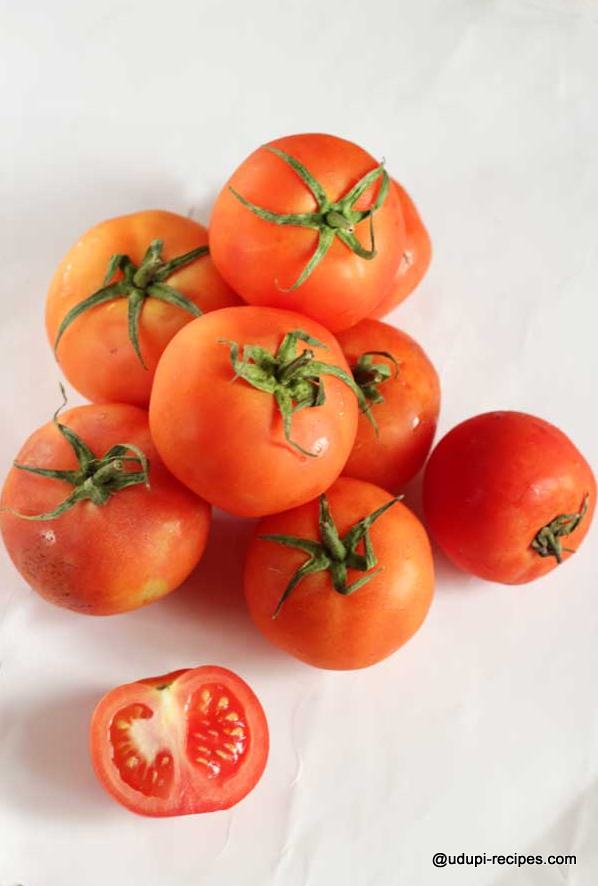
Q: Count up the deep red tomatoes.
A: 1